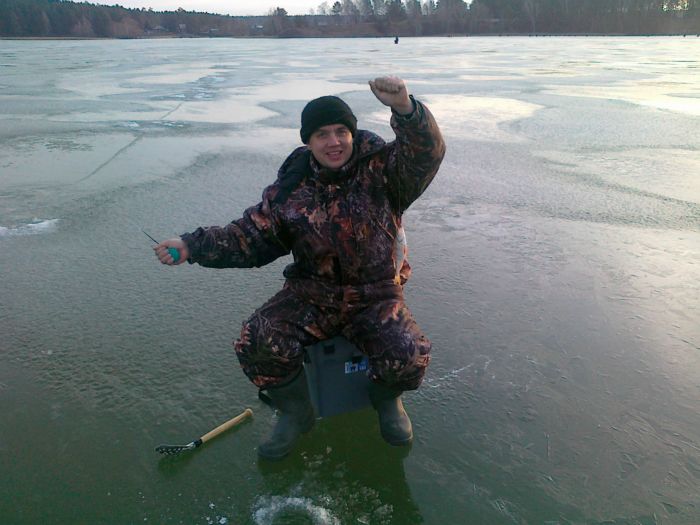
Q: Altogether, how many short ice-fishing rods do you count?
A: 1